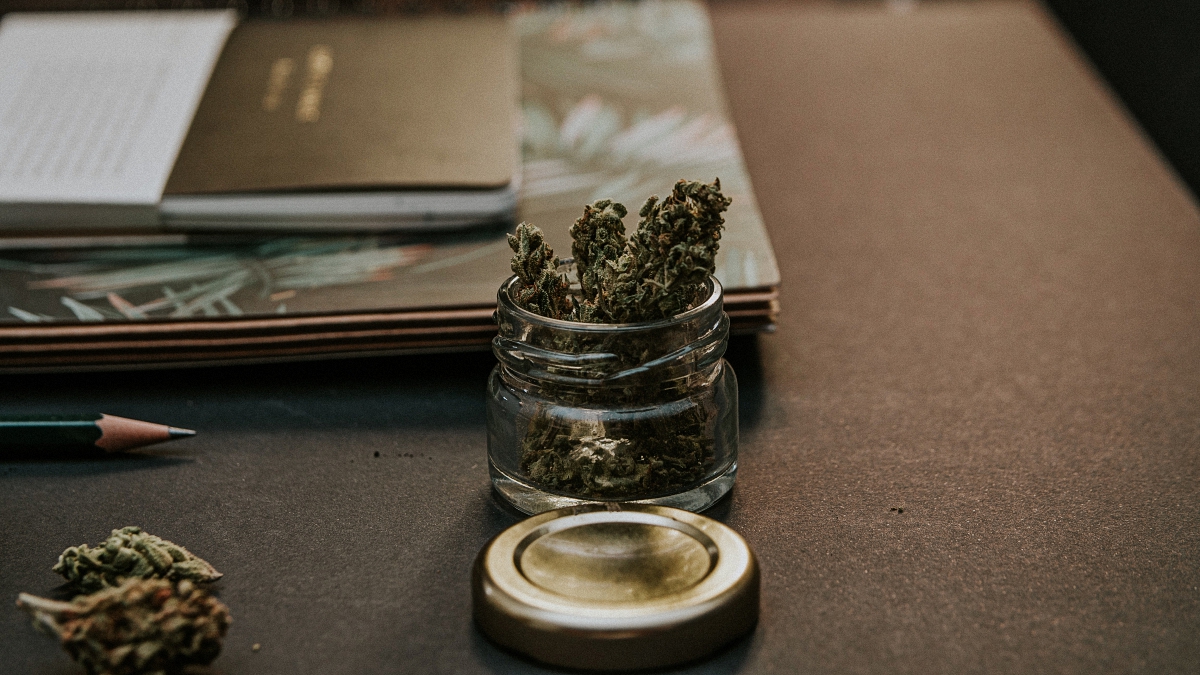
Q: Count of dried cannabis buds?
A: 5